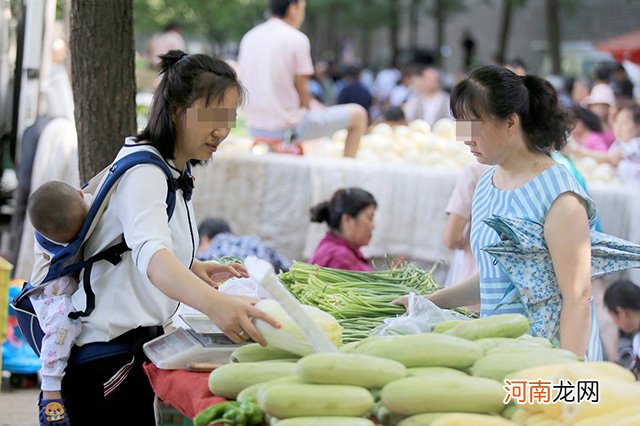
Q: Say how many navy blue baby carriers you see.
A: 1